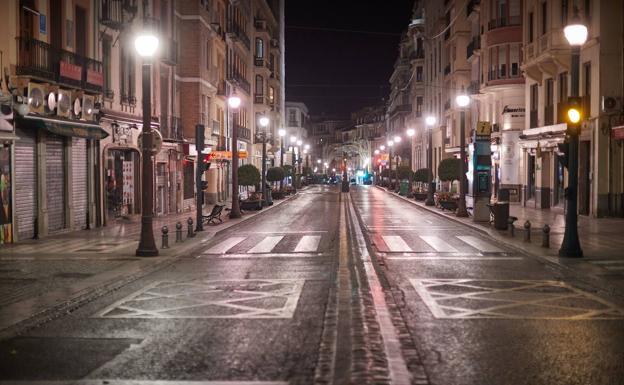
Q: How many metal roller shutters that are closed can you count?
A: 3